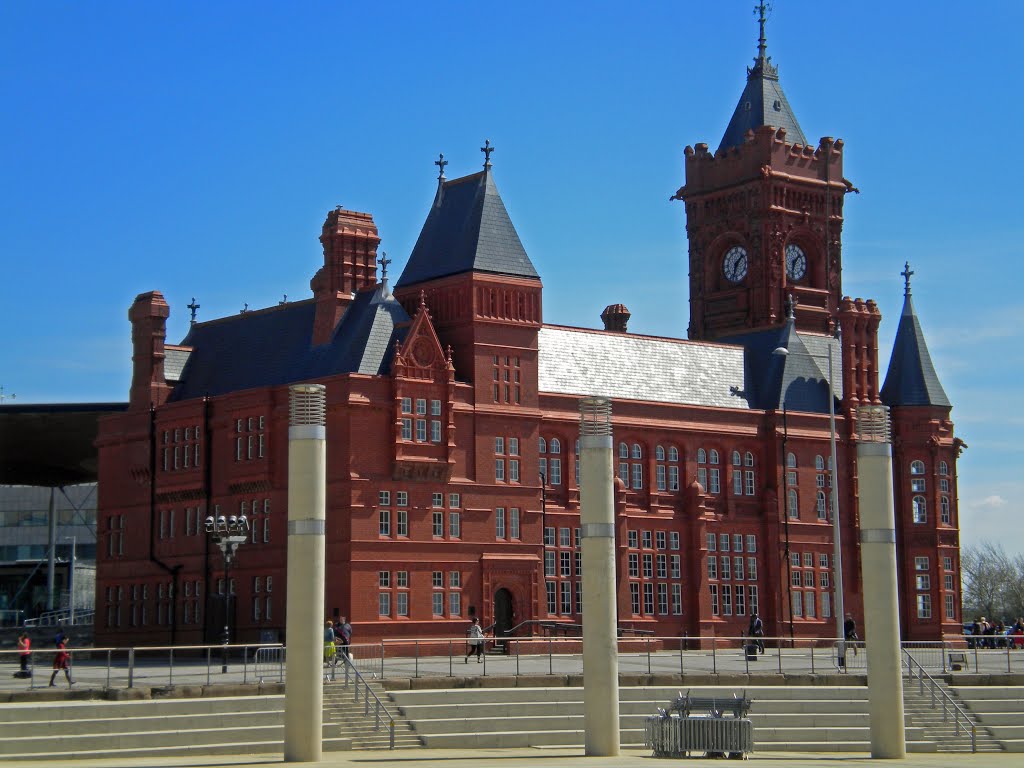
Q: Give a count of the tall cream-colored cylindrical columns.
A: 3